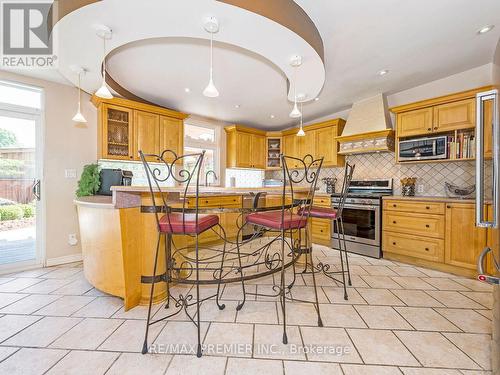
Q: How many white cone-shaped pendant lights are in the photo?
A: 5